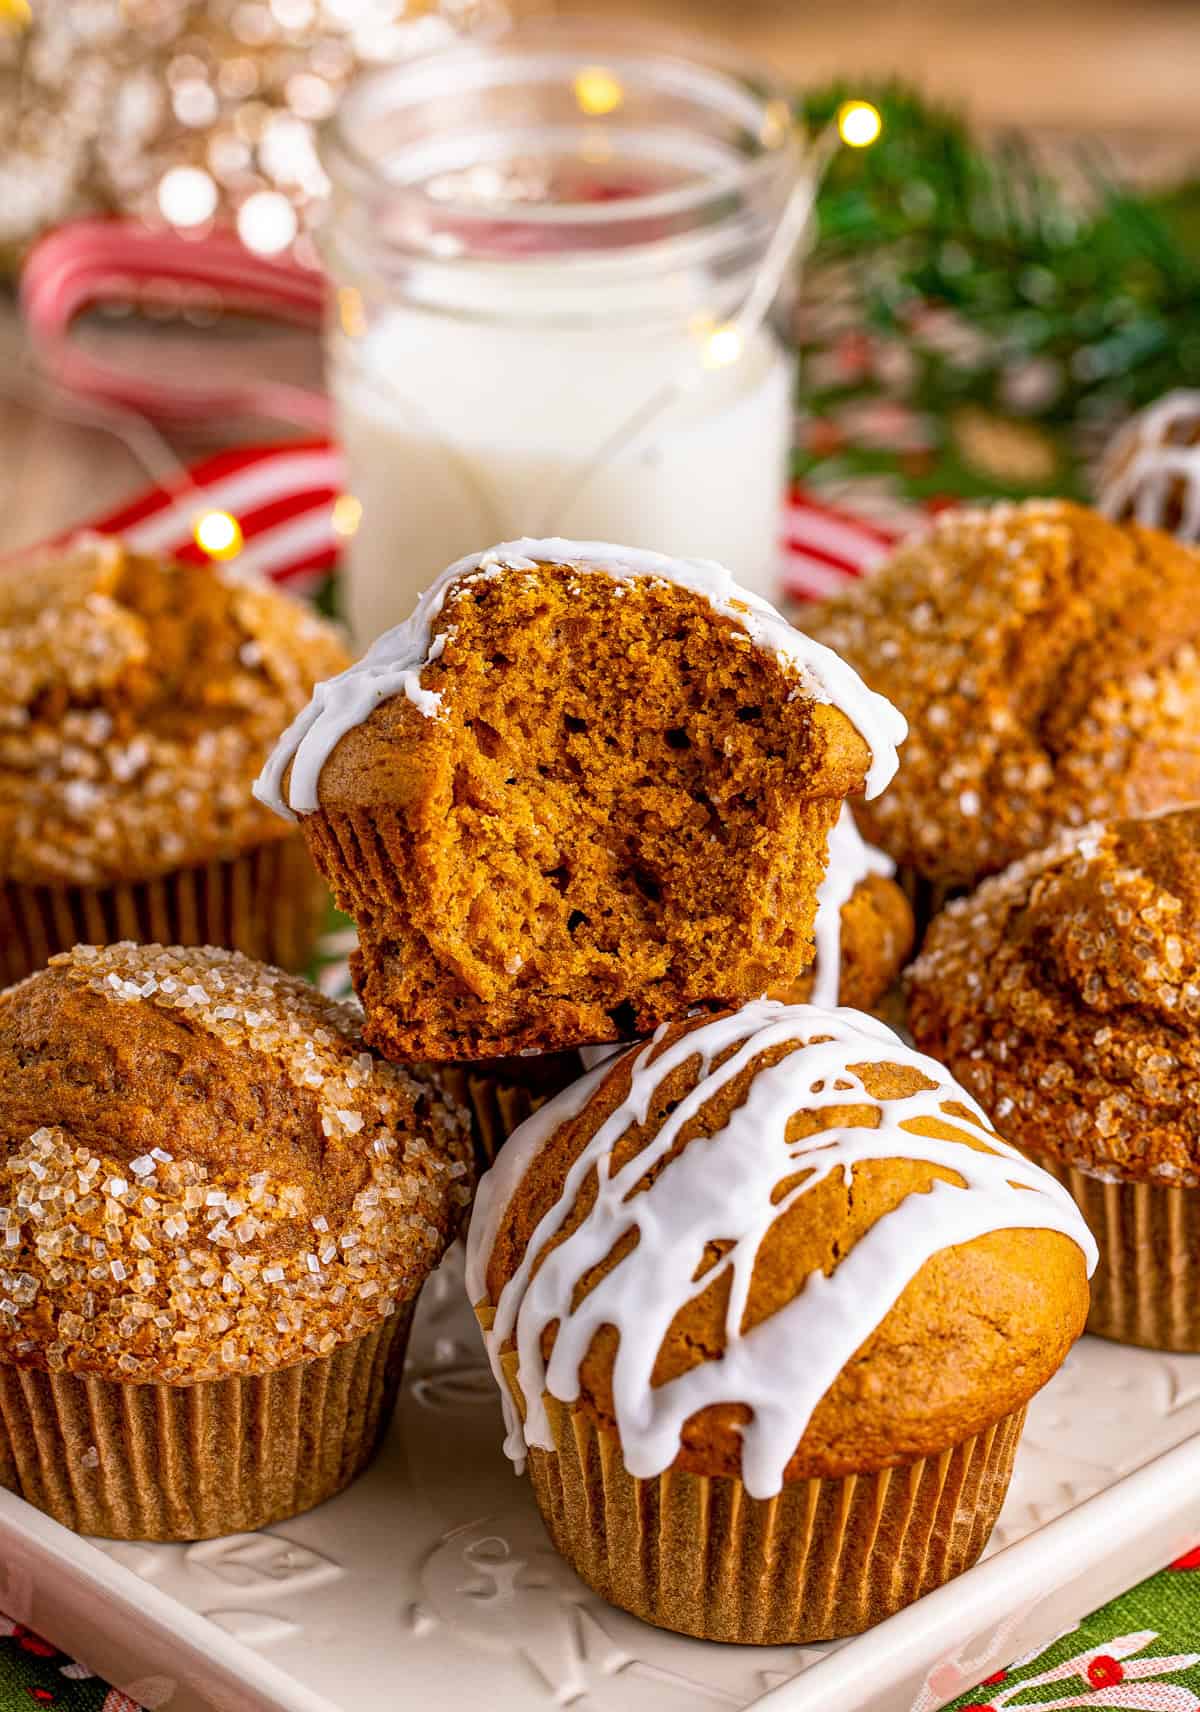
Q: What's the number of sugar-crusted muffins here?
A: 4